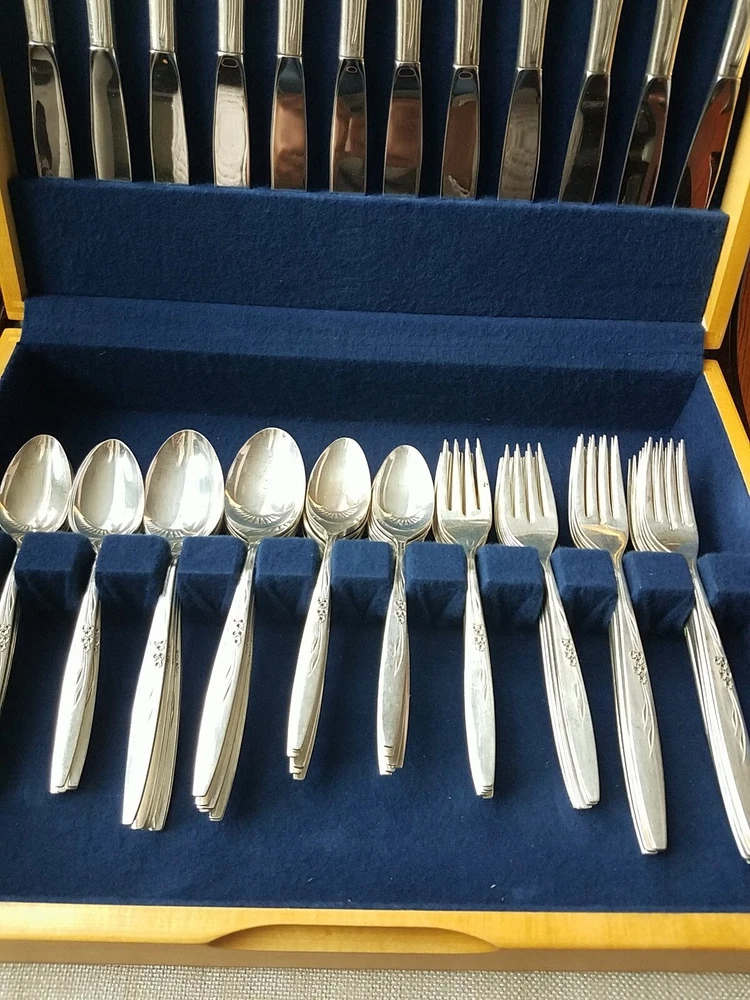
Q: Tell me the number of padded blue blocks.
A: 11